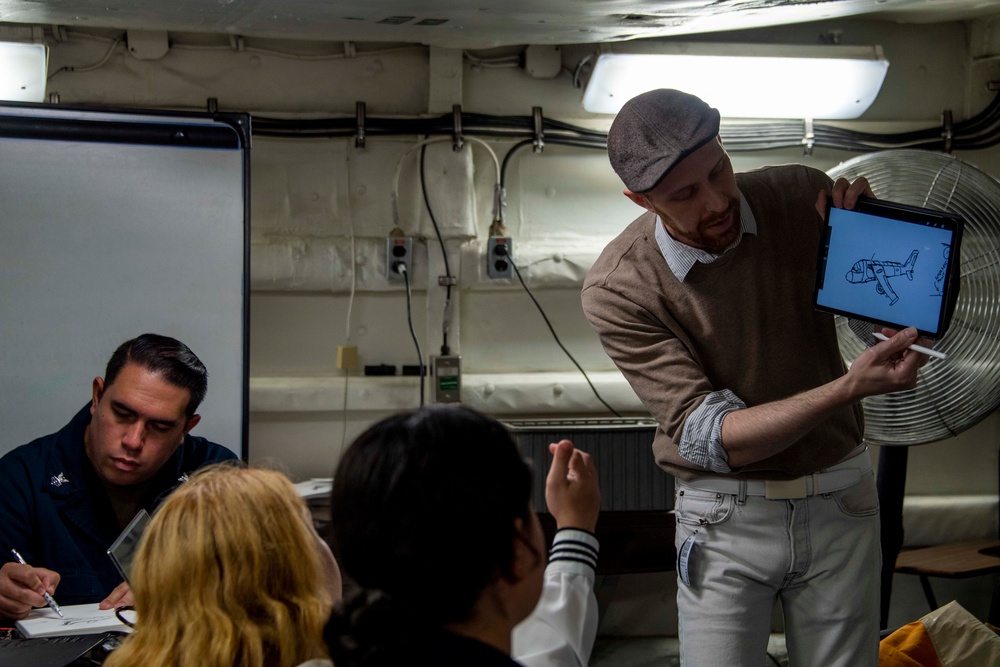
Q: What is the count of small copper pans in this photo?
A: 0